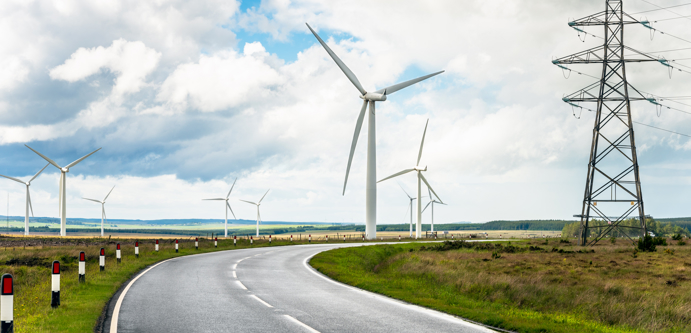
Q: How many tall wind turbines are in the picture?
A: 9